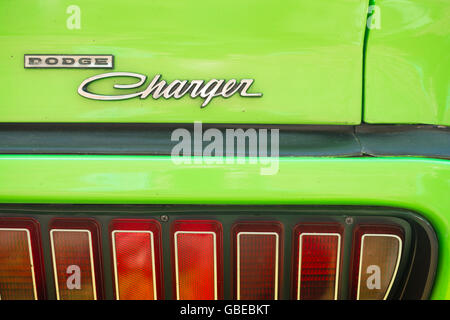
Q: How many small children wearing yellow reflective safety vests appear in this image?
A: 0